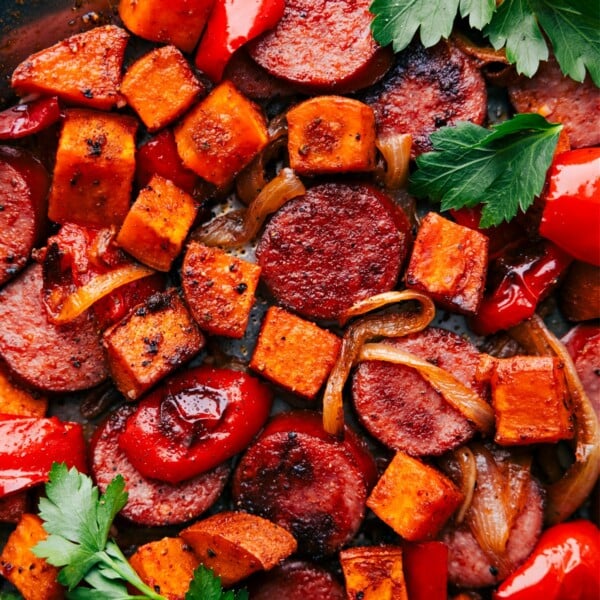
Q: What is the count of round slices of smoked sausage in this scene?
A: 12